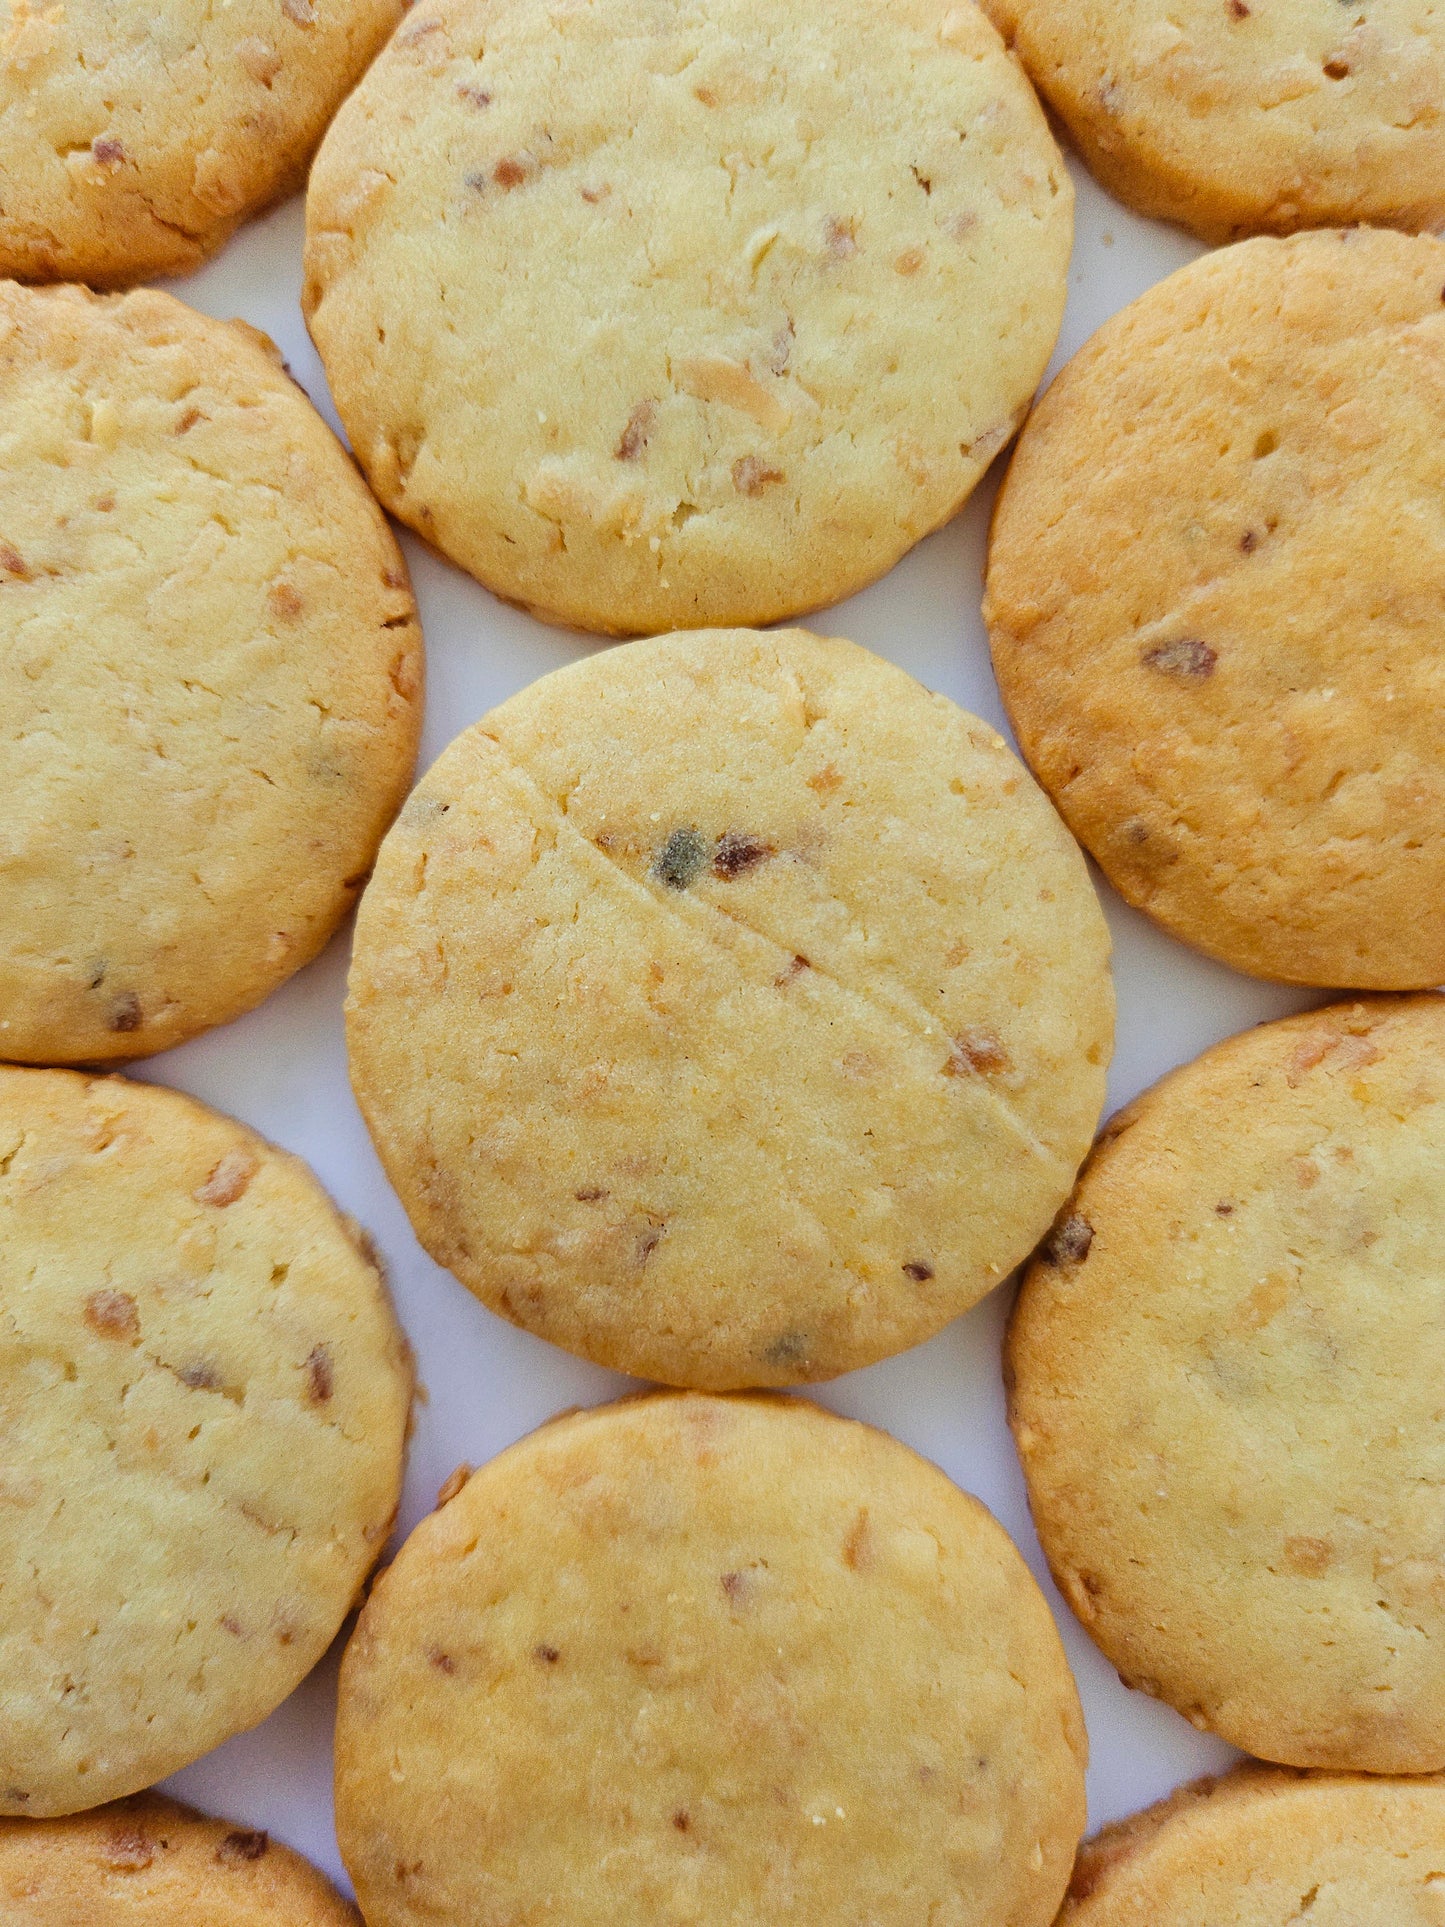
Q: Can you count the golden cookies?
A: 11